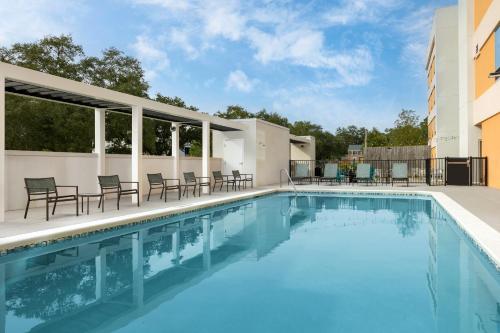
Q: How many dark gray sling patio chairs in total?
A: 6